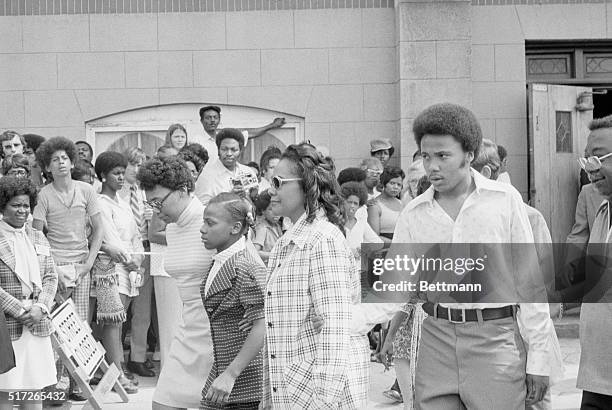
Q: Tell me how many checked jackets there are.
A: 2